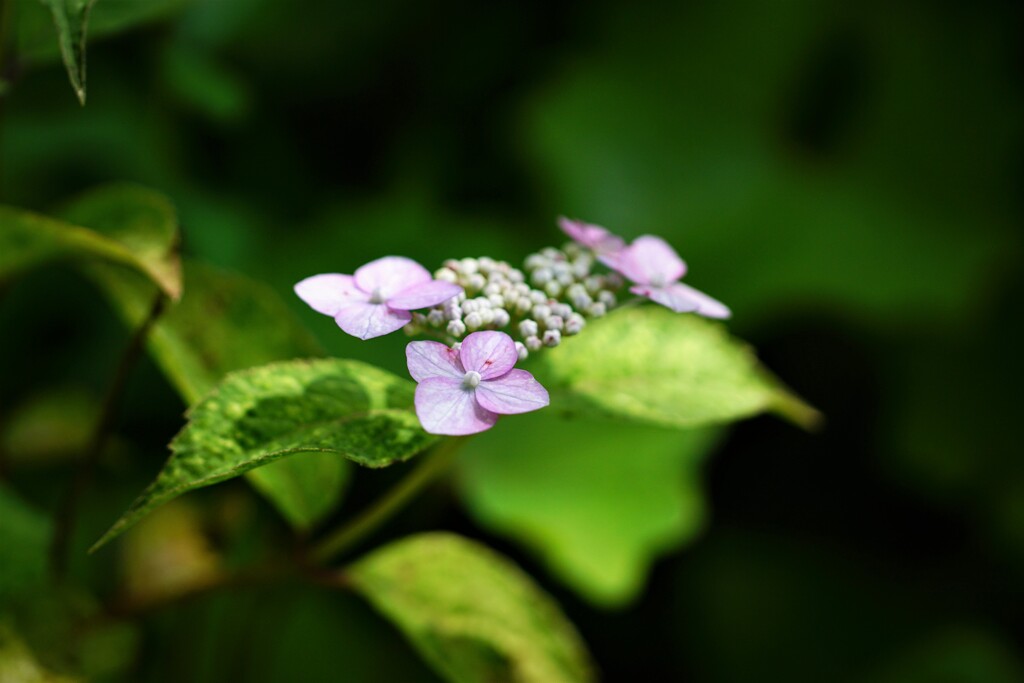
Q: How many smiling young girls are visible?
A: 0